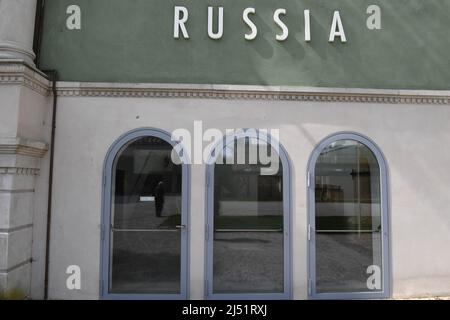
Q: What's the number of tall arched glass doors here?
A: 3